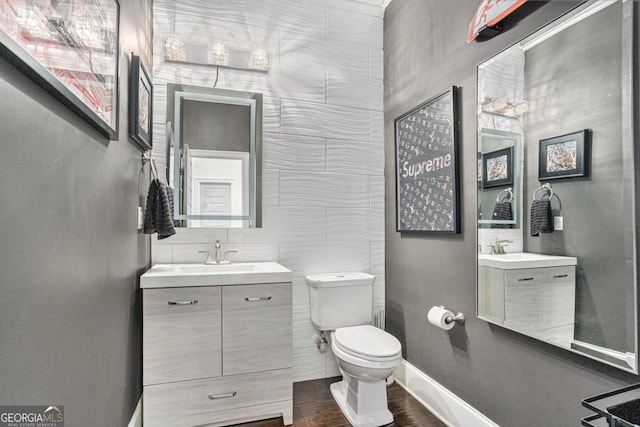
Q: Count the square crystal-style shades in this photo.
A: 3